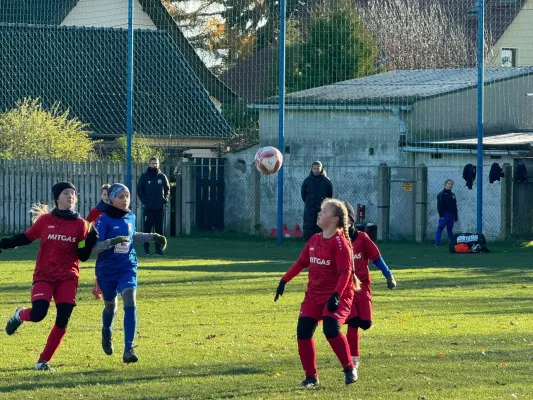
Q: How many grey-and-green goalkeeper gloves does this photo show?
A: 2